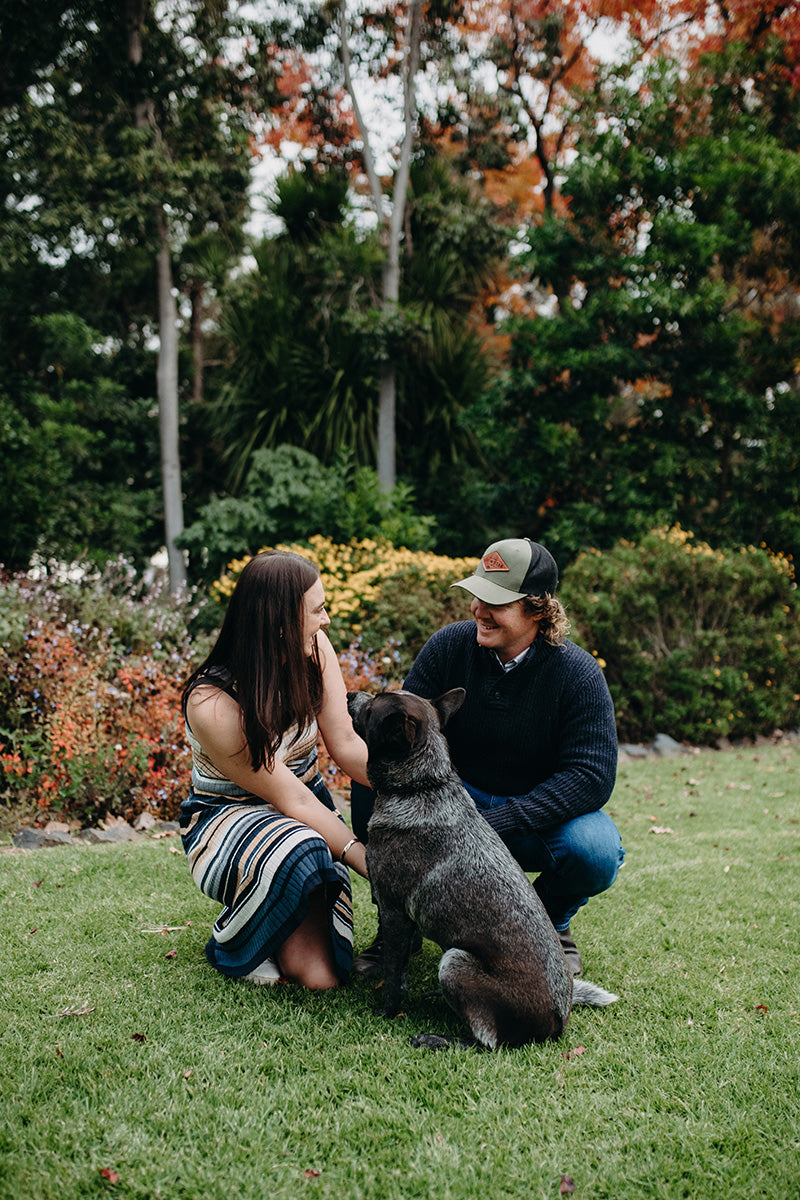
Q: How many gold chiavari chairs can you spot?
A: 0